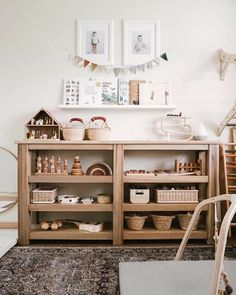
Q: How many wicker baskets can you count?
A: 7